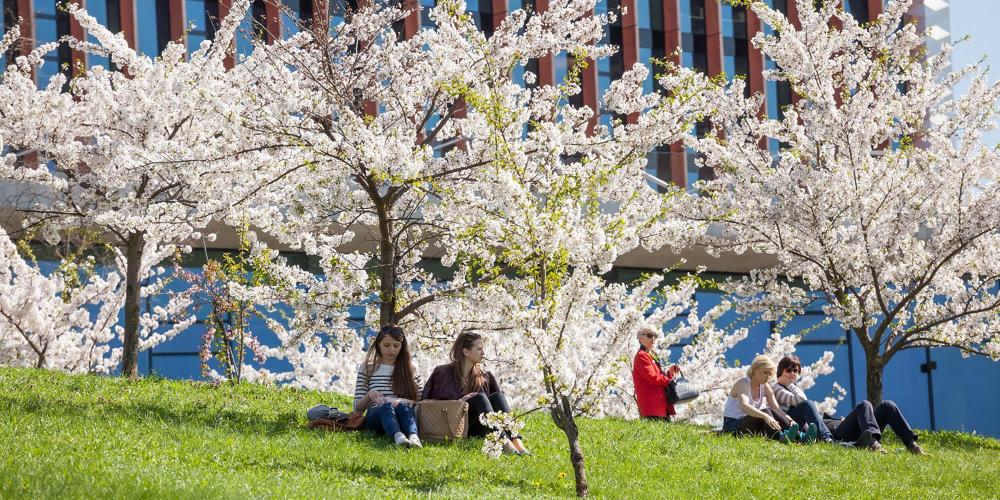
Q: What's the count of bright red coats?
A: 1